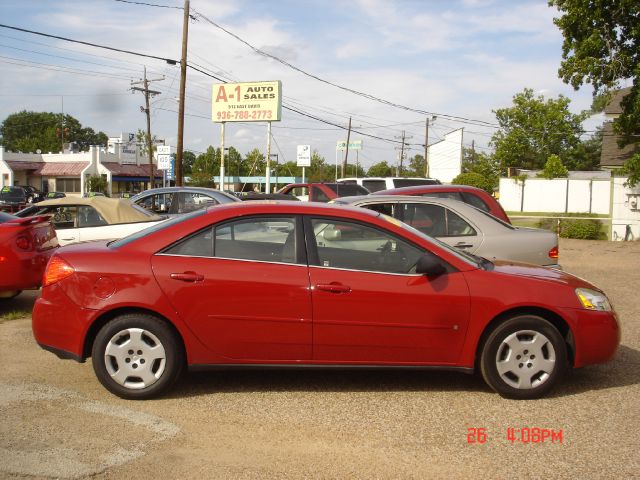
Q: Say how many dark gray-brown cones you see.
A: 0